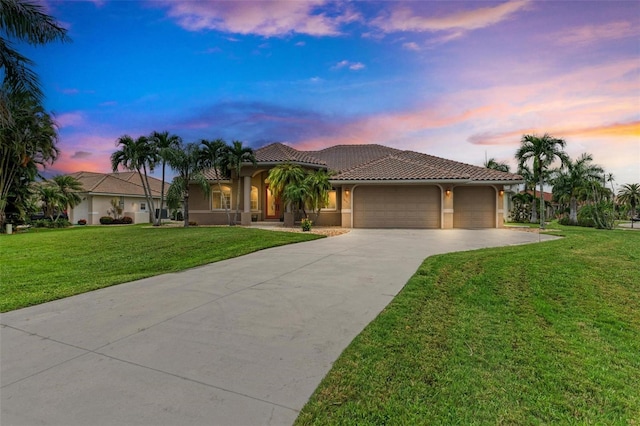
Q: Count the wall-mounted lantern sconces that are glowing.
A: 3